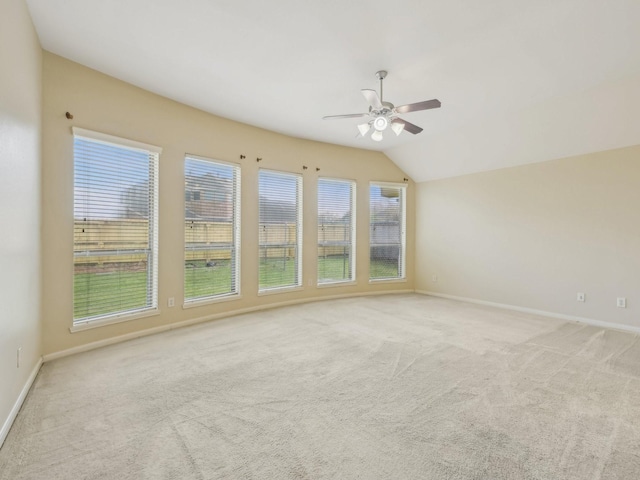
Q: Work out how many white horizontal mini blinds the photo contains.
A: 5